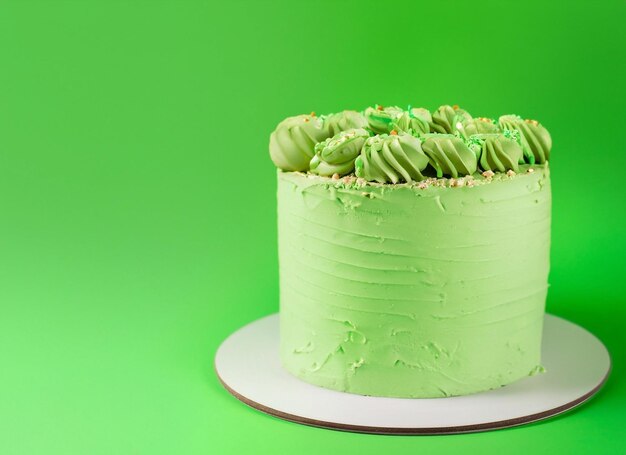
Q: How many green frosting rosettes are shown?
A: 11